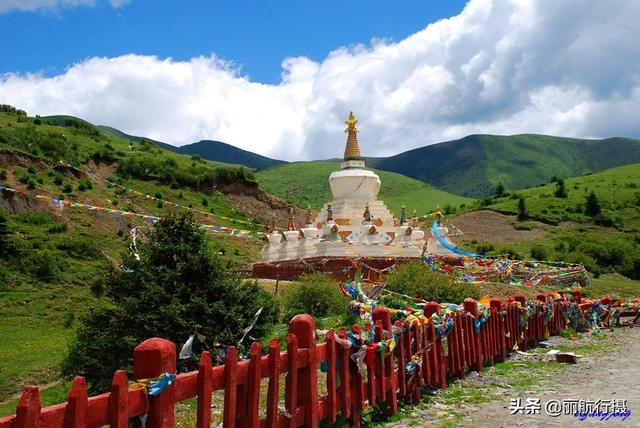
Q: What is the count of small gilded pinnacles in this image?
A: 8